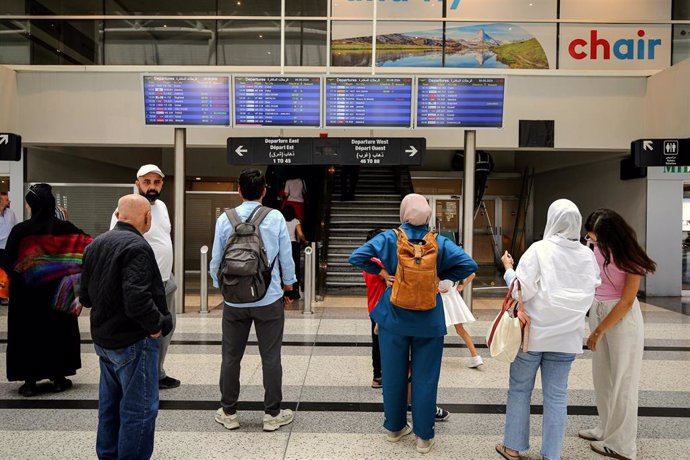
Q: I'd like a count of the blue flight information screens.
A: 4